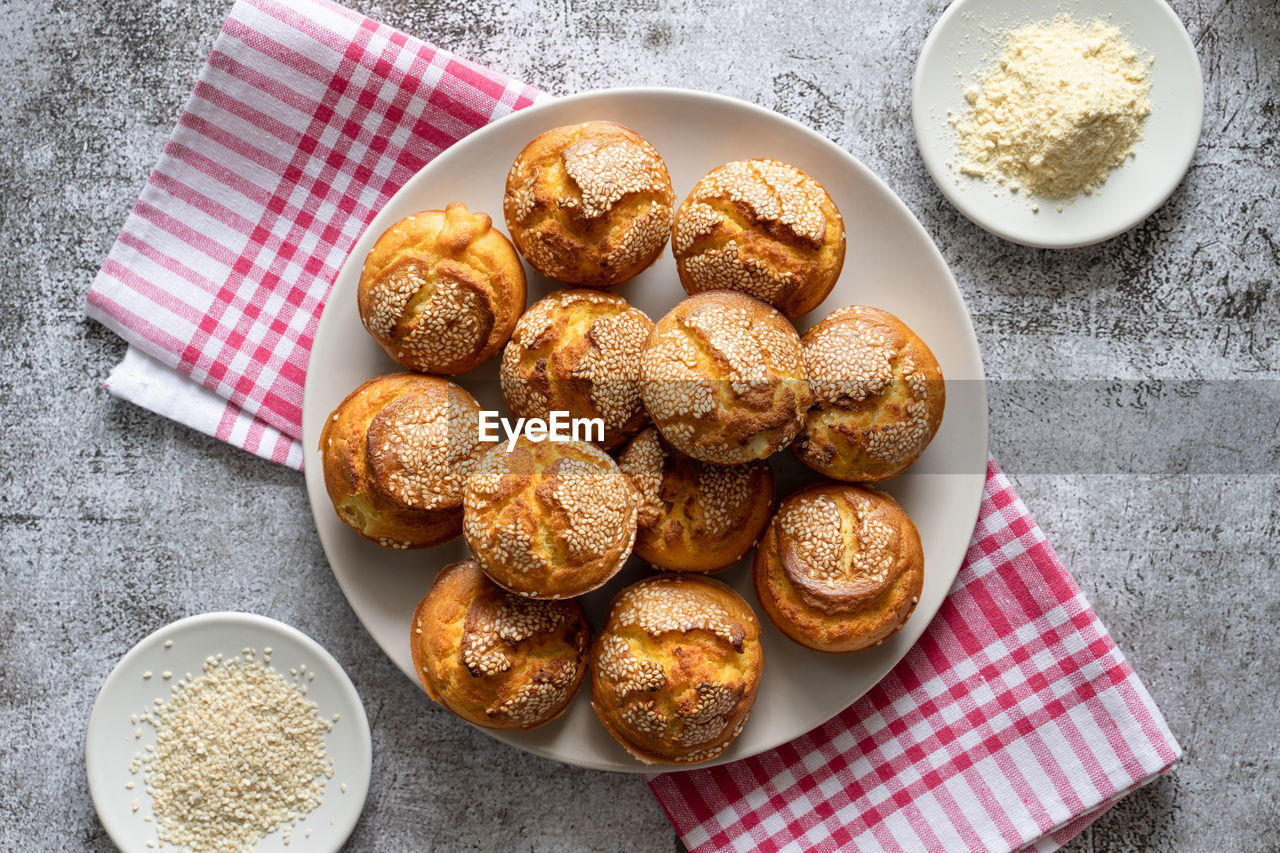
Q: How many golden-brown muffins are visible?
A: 12